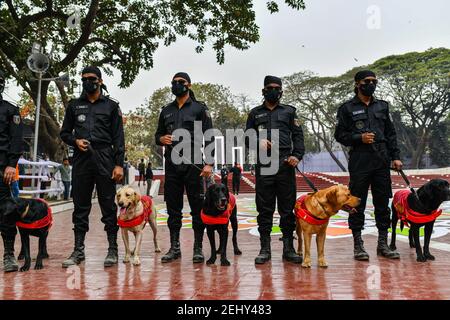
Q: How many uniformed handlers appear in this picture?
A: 5